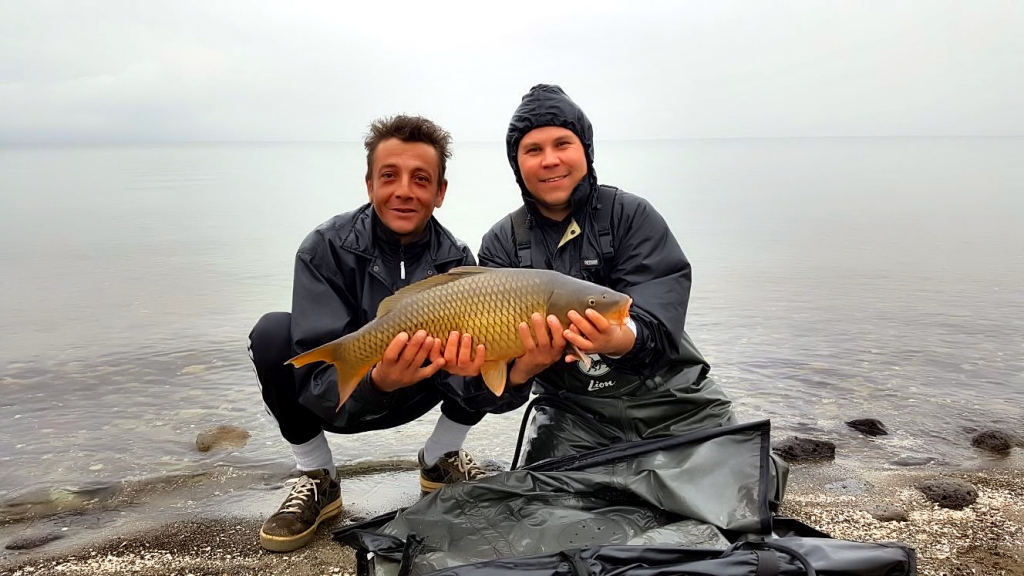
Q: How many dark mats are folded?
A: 1